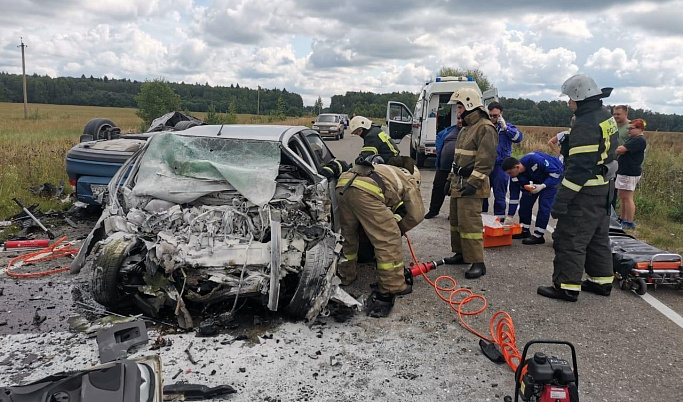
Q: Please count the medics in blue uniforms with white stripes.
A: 2